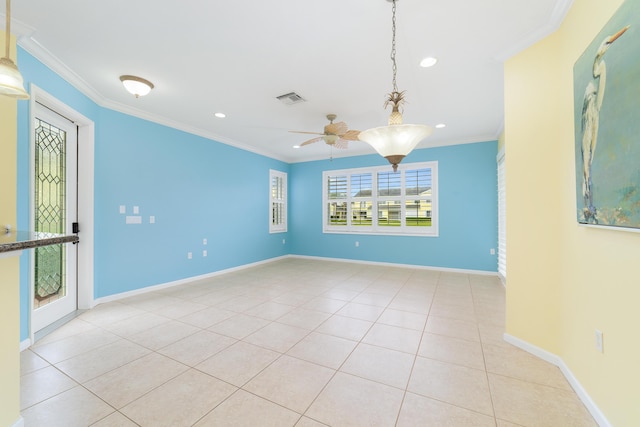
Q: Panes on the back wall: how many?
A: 8